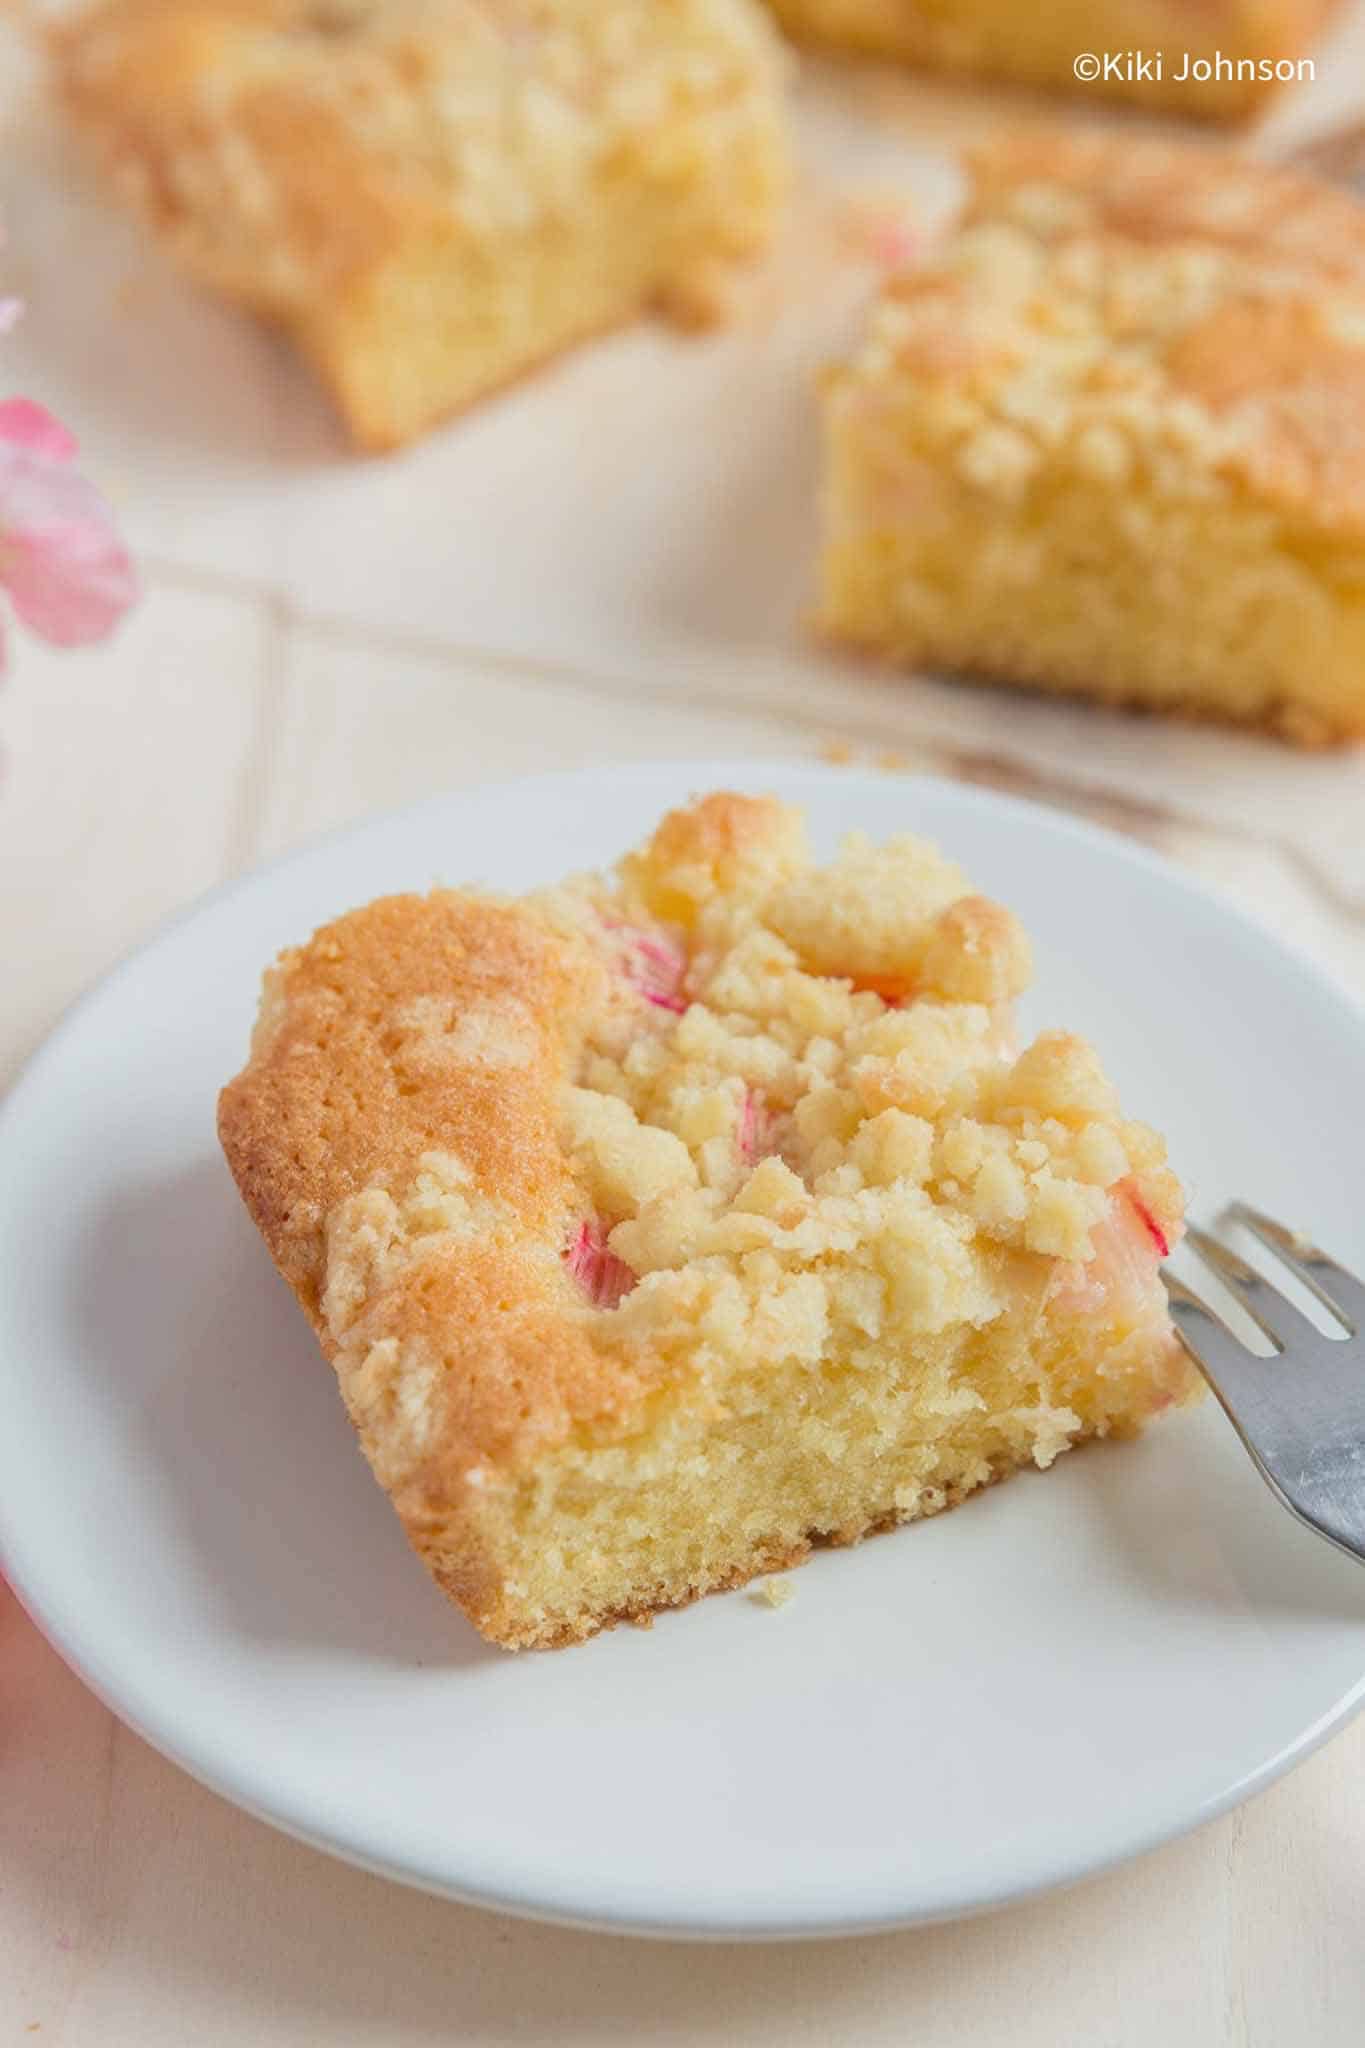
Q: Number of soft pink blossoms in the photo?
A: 1